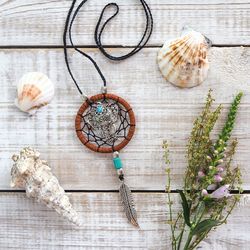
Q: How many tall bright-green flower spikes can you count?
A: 1